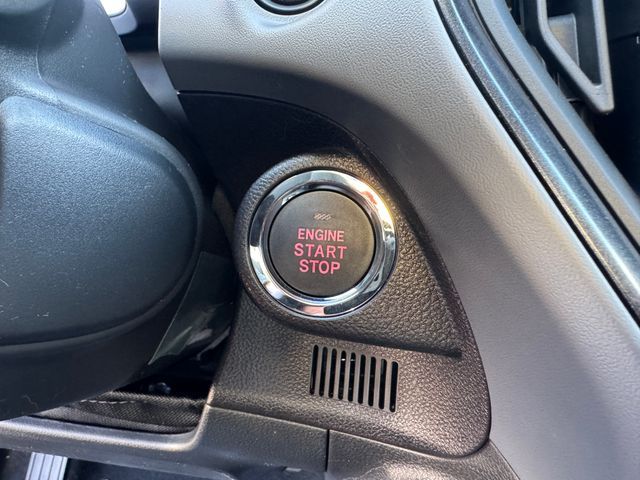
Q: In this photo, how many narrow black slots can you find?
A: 9